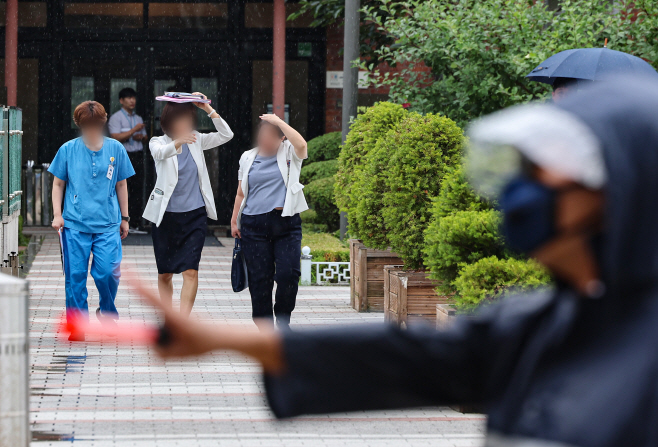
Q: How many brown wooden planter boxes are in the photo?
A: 3